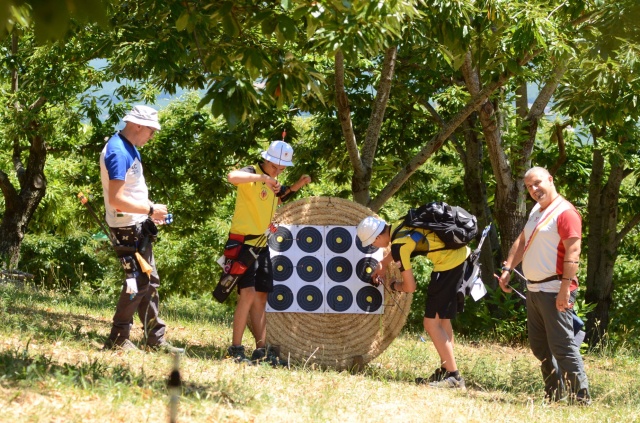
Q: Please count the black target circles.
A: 12